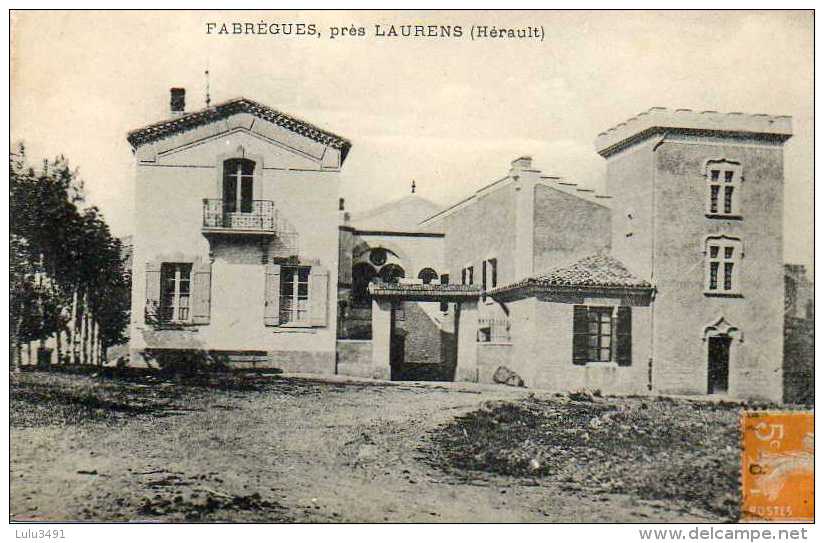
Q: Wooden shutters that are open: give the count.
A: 6